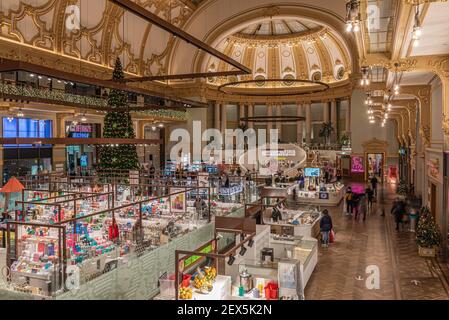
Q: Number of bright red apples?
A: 0